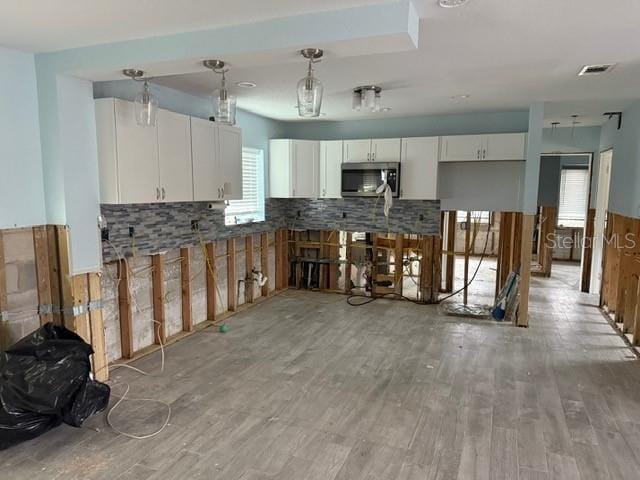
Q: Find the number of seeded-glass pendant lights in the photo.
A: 3